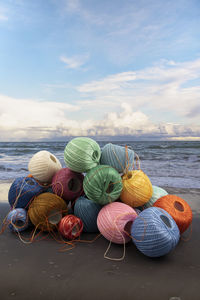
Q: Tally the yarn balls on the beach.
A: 15